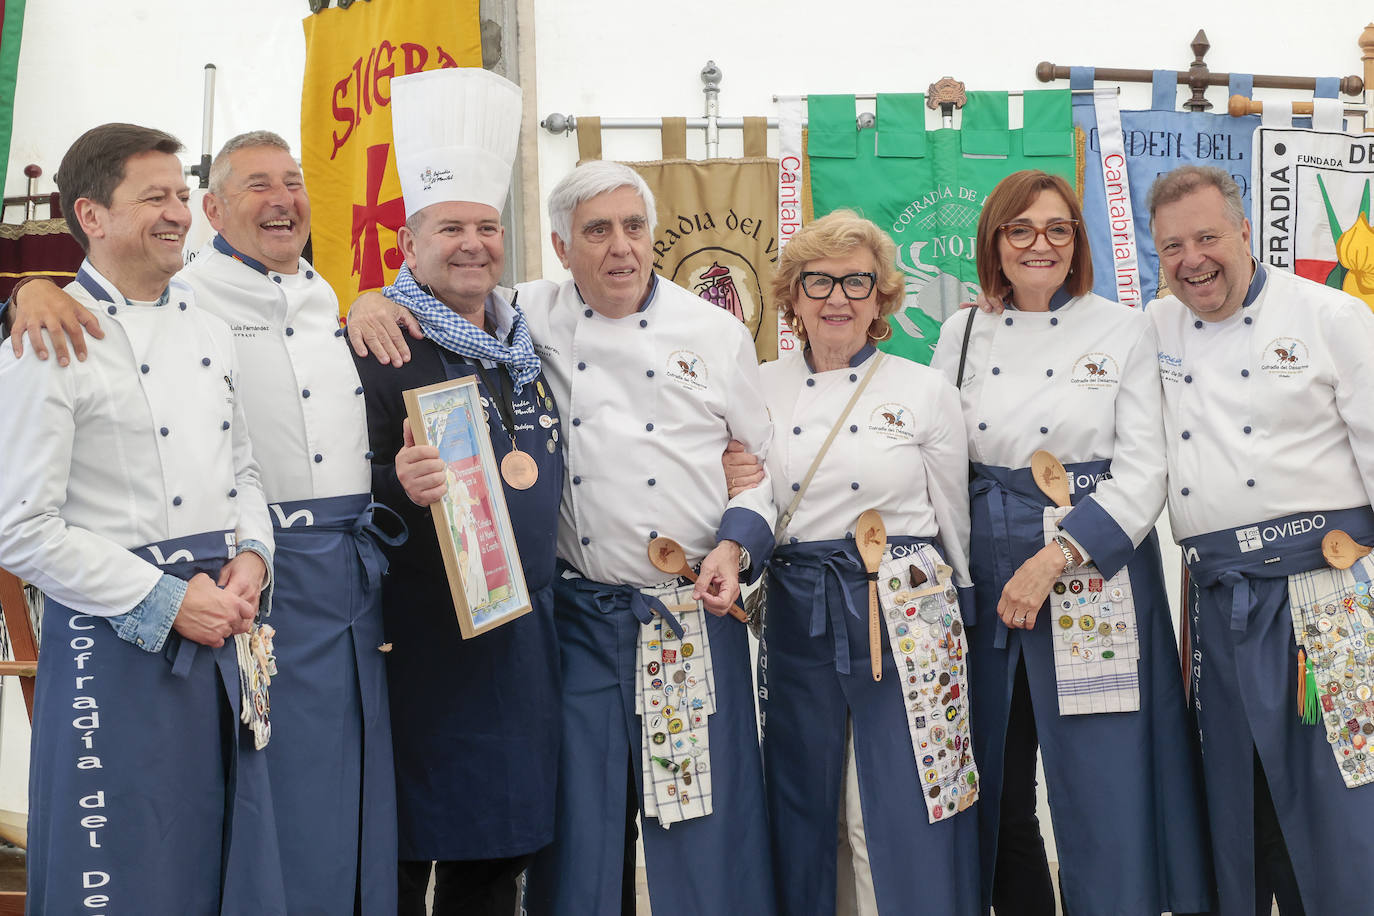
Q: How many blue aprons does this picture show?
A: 7